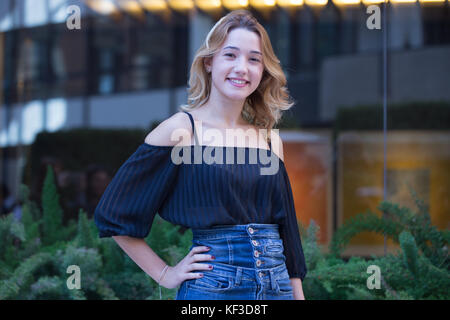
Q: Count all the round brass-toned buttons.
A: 5